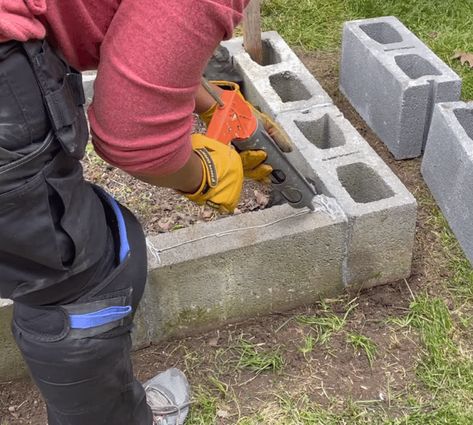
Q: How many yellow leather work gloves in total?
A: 2